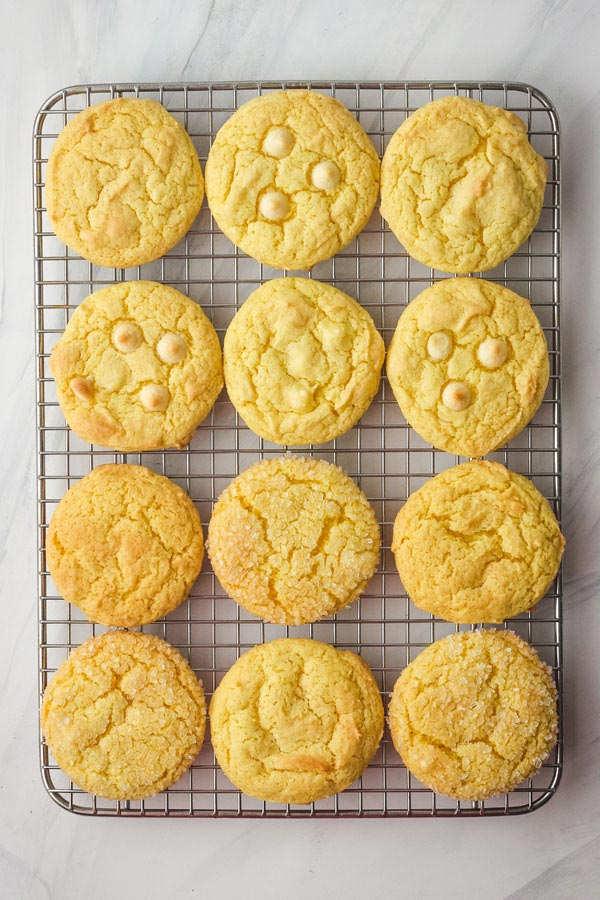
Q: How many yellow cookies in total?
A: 12